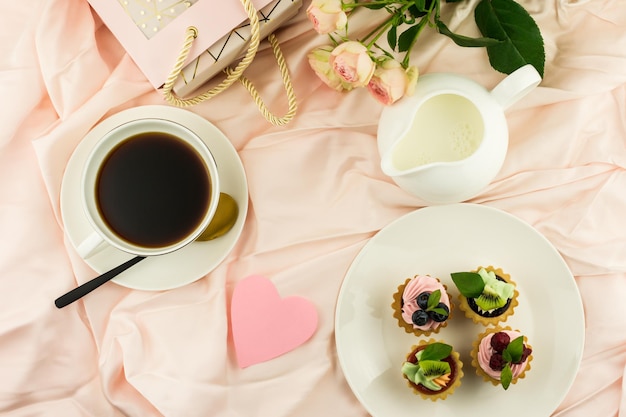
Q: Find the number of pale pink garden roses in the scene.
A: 4